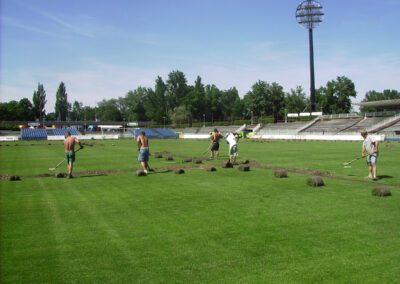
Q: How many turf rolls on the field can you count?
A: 15